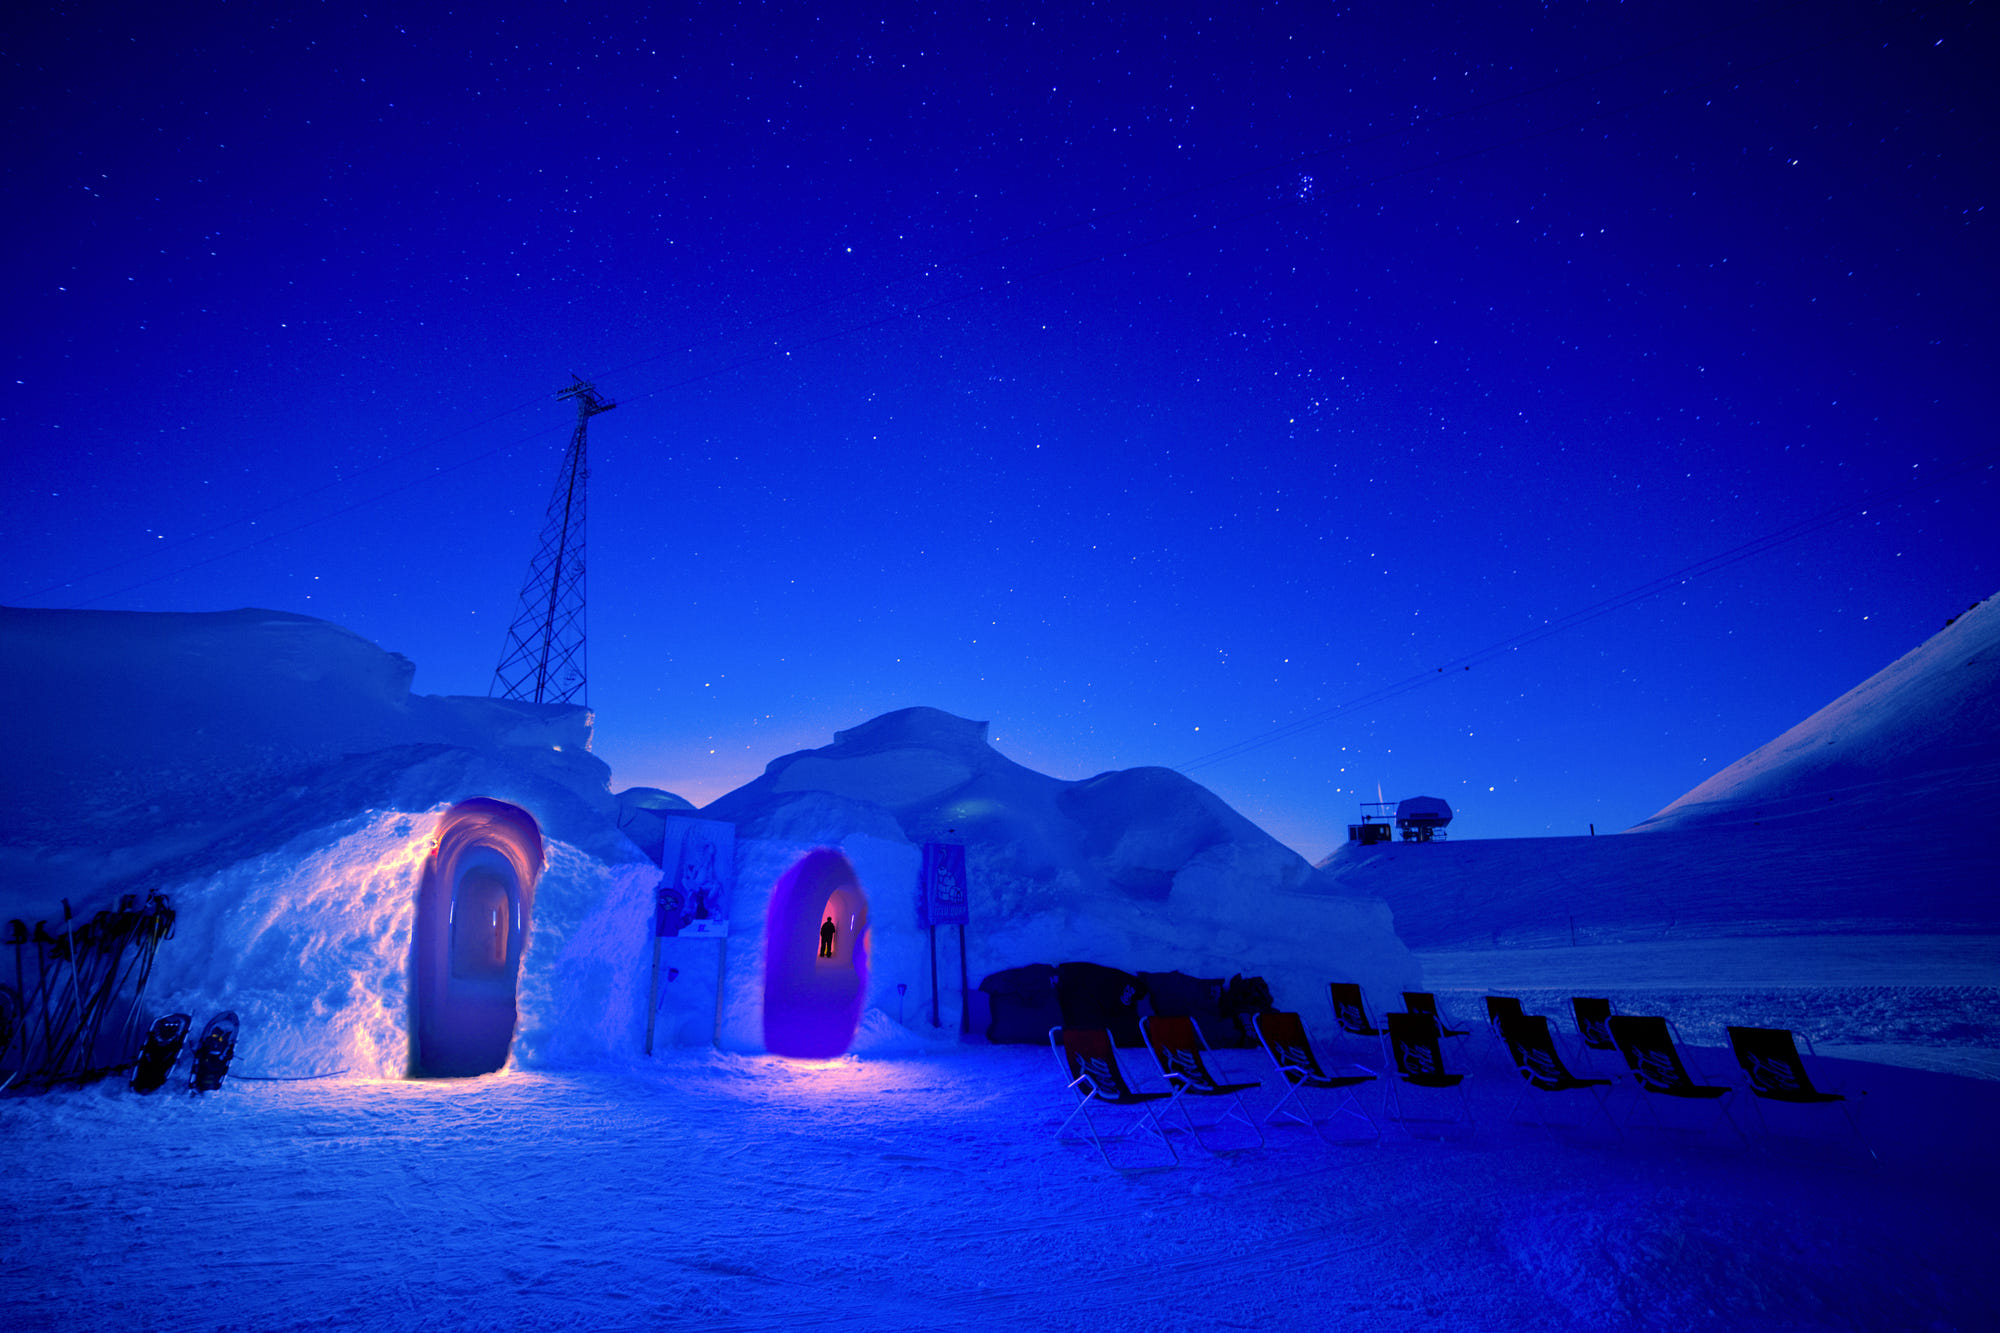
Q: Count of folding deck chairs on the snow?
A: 11